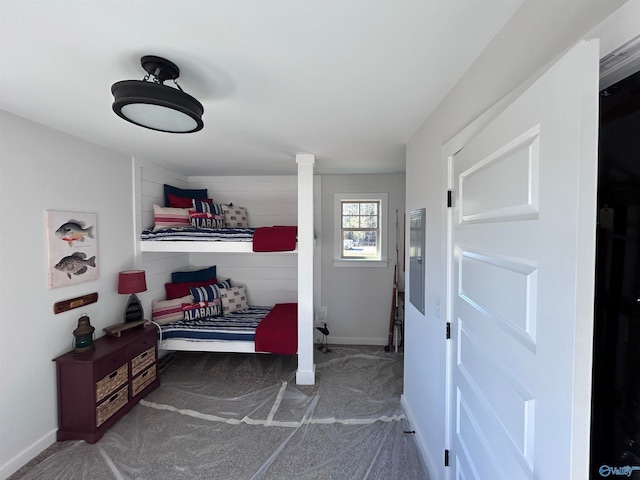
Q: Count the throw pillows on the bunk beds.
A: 12